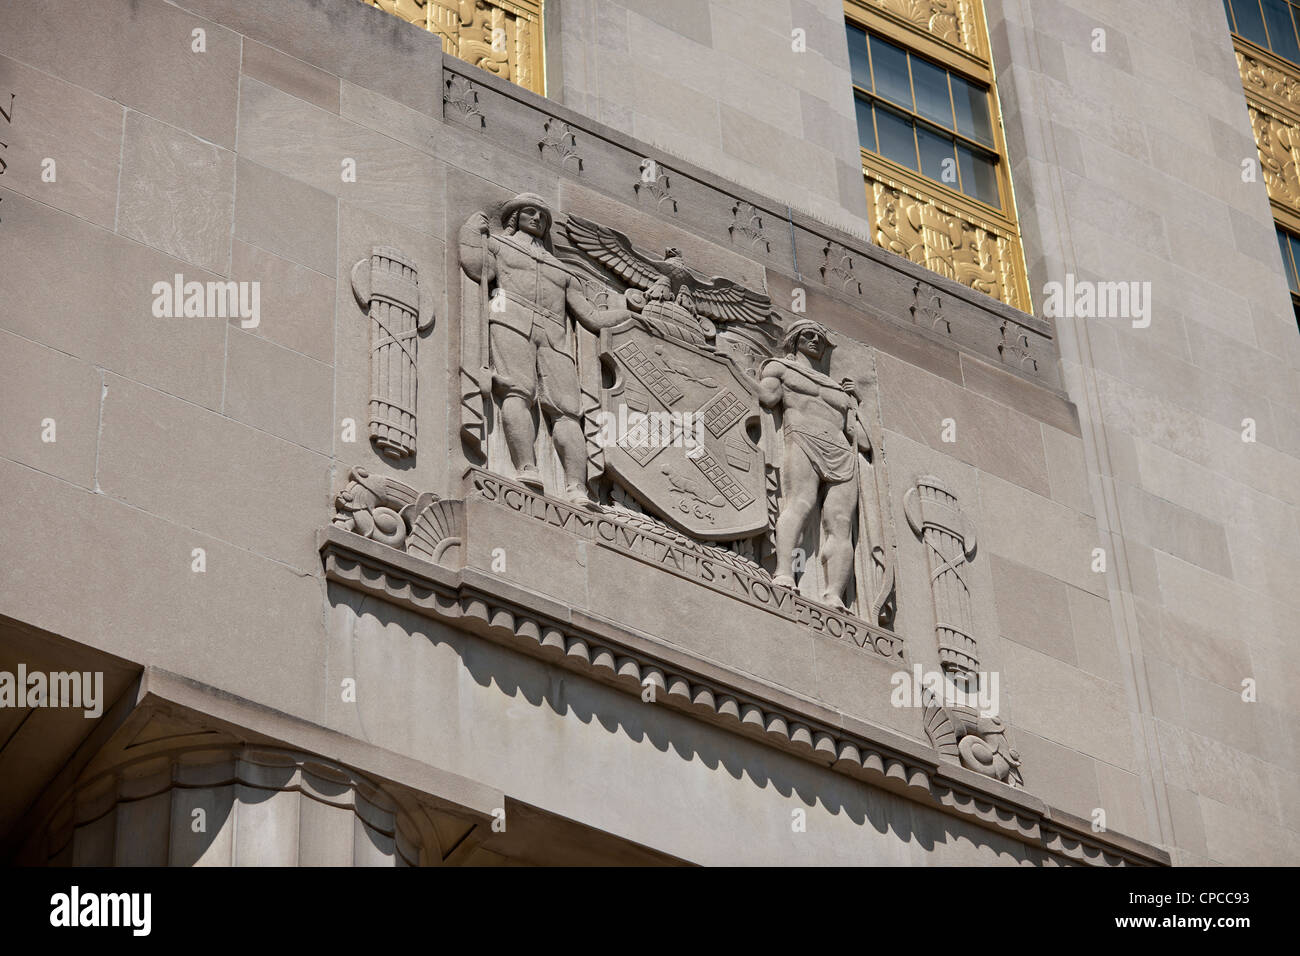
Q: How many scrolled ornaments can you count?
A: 2